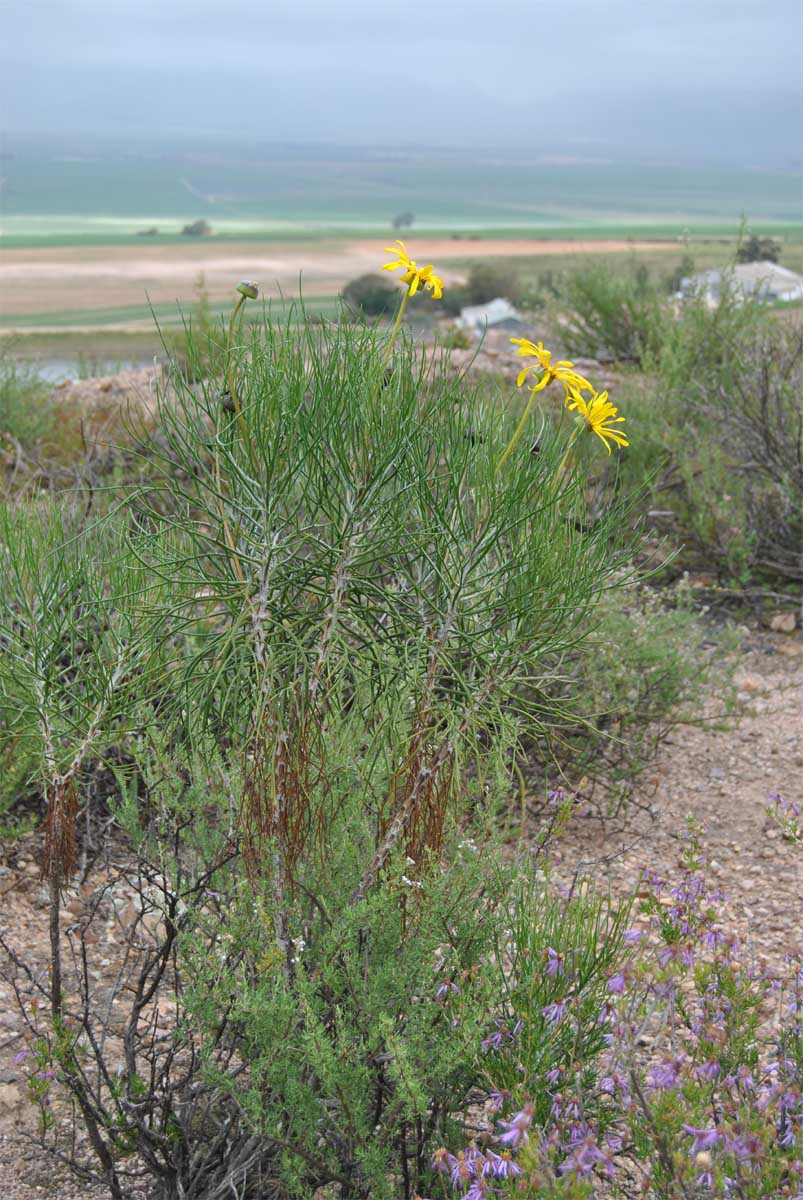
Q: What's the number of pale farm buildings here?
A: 2